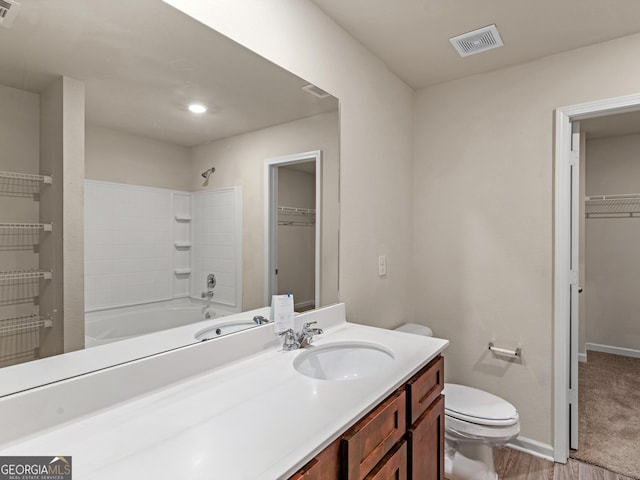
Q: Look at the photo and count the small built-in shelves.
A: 3